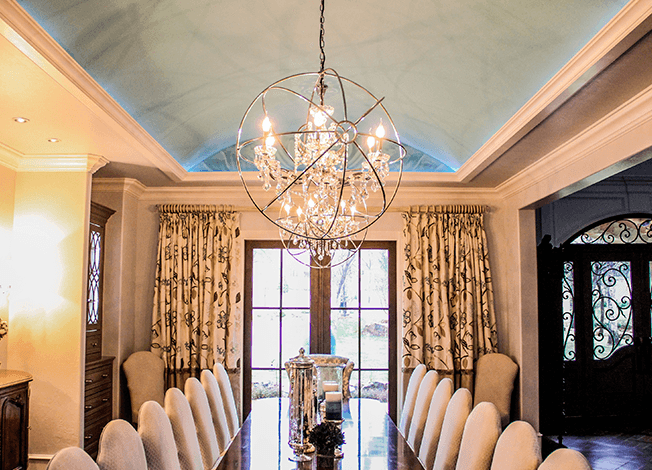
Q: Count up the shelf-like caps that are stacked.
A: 0